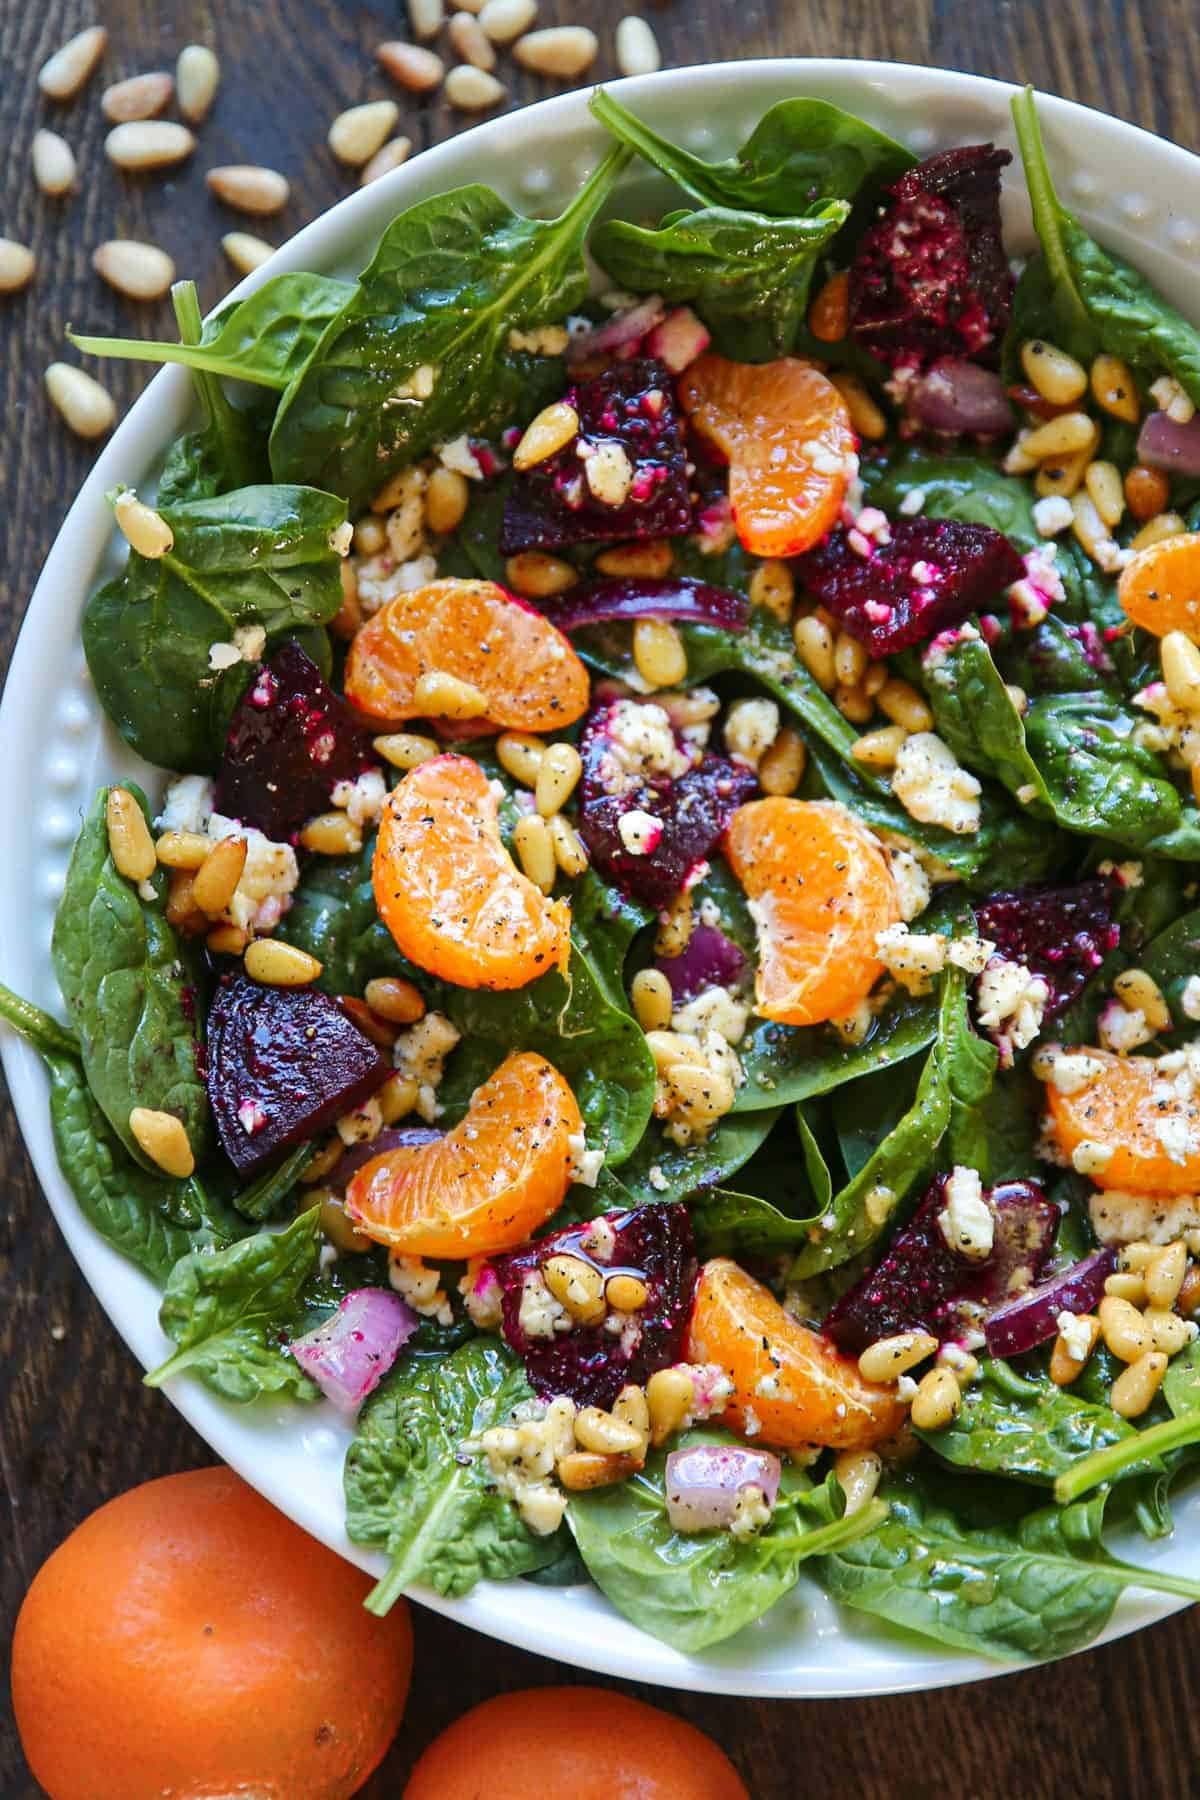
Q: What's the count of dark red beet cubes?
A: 9